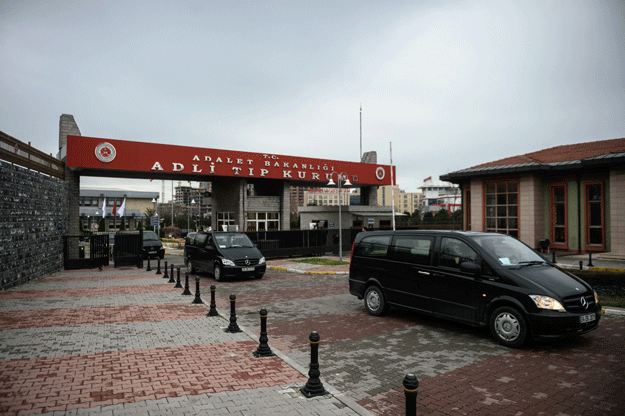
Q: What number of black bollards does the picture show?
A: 15